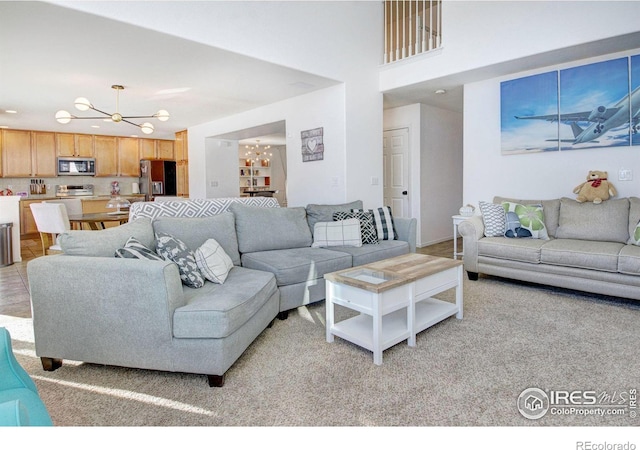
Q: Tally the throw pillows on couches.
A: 9